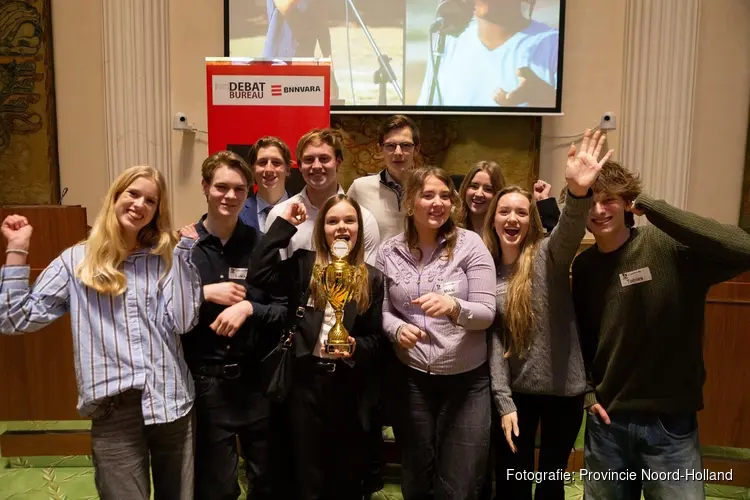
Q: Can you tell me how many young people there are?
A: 10